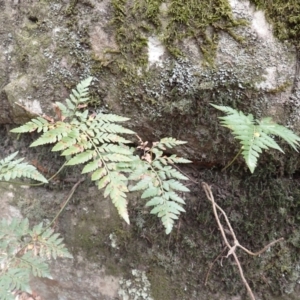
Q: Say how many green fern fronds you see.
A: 5